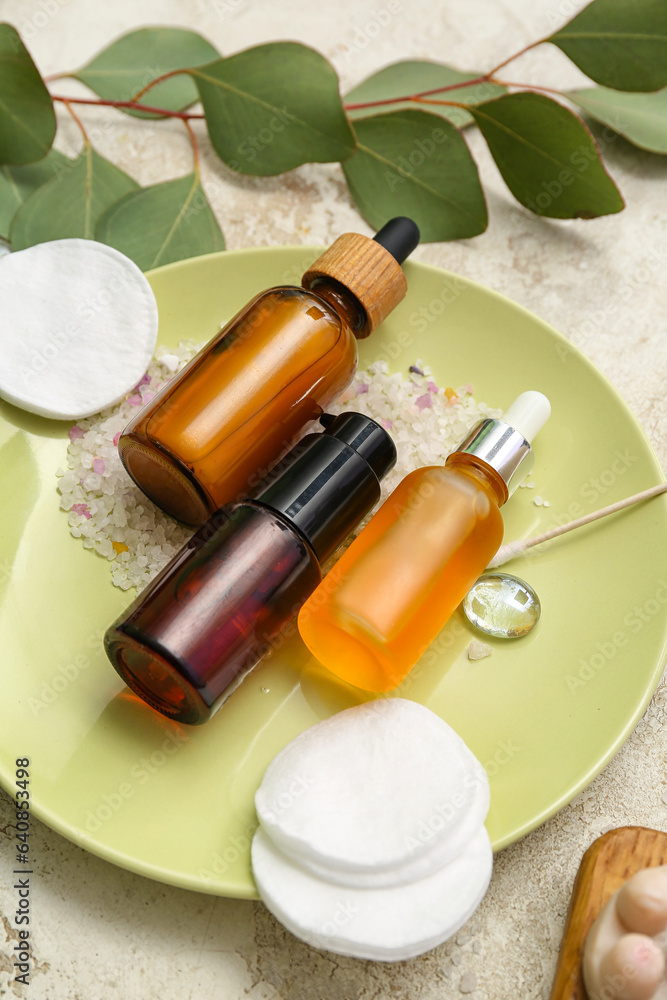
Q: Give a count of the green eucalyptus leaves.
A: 11